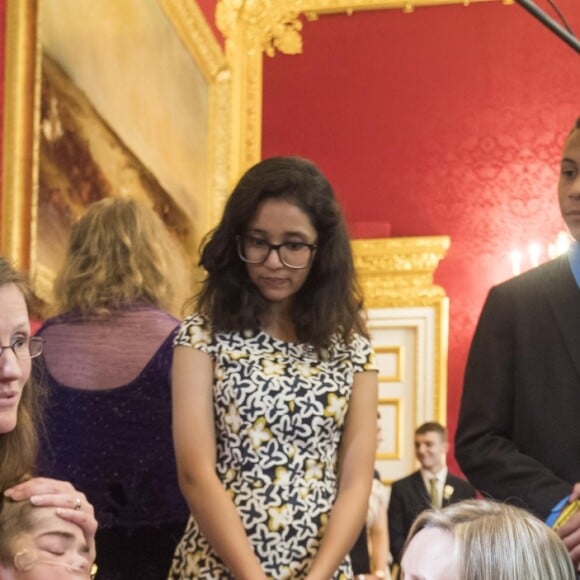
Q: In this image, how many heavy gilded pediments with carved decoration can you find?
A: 1